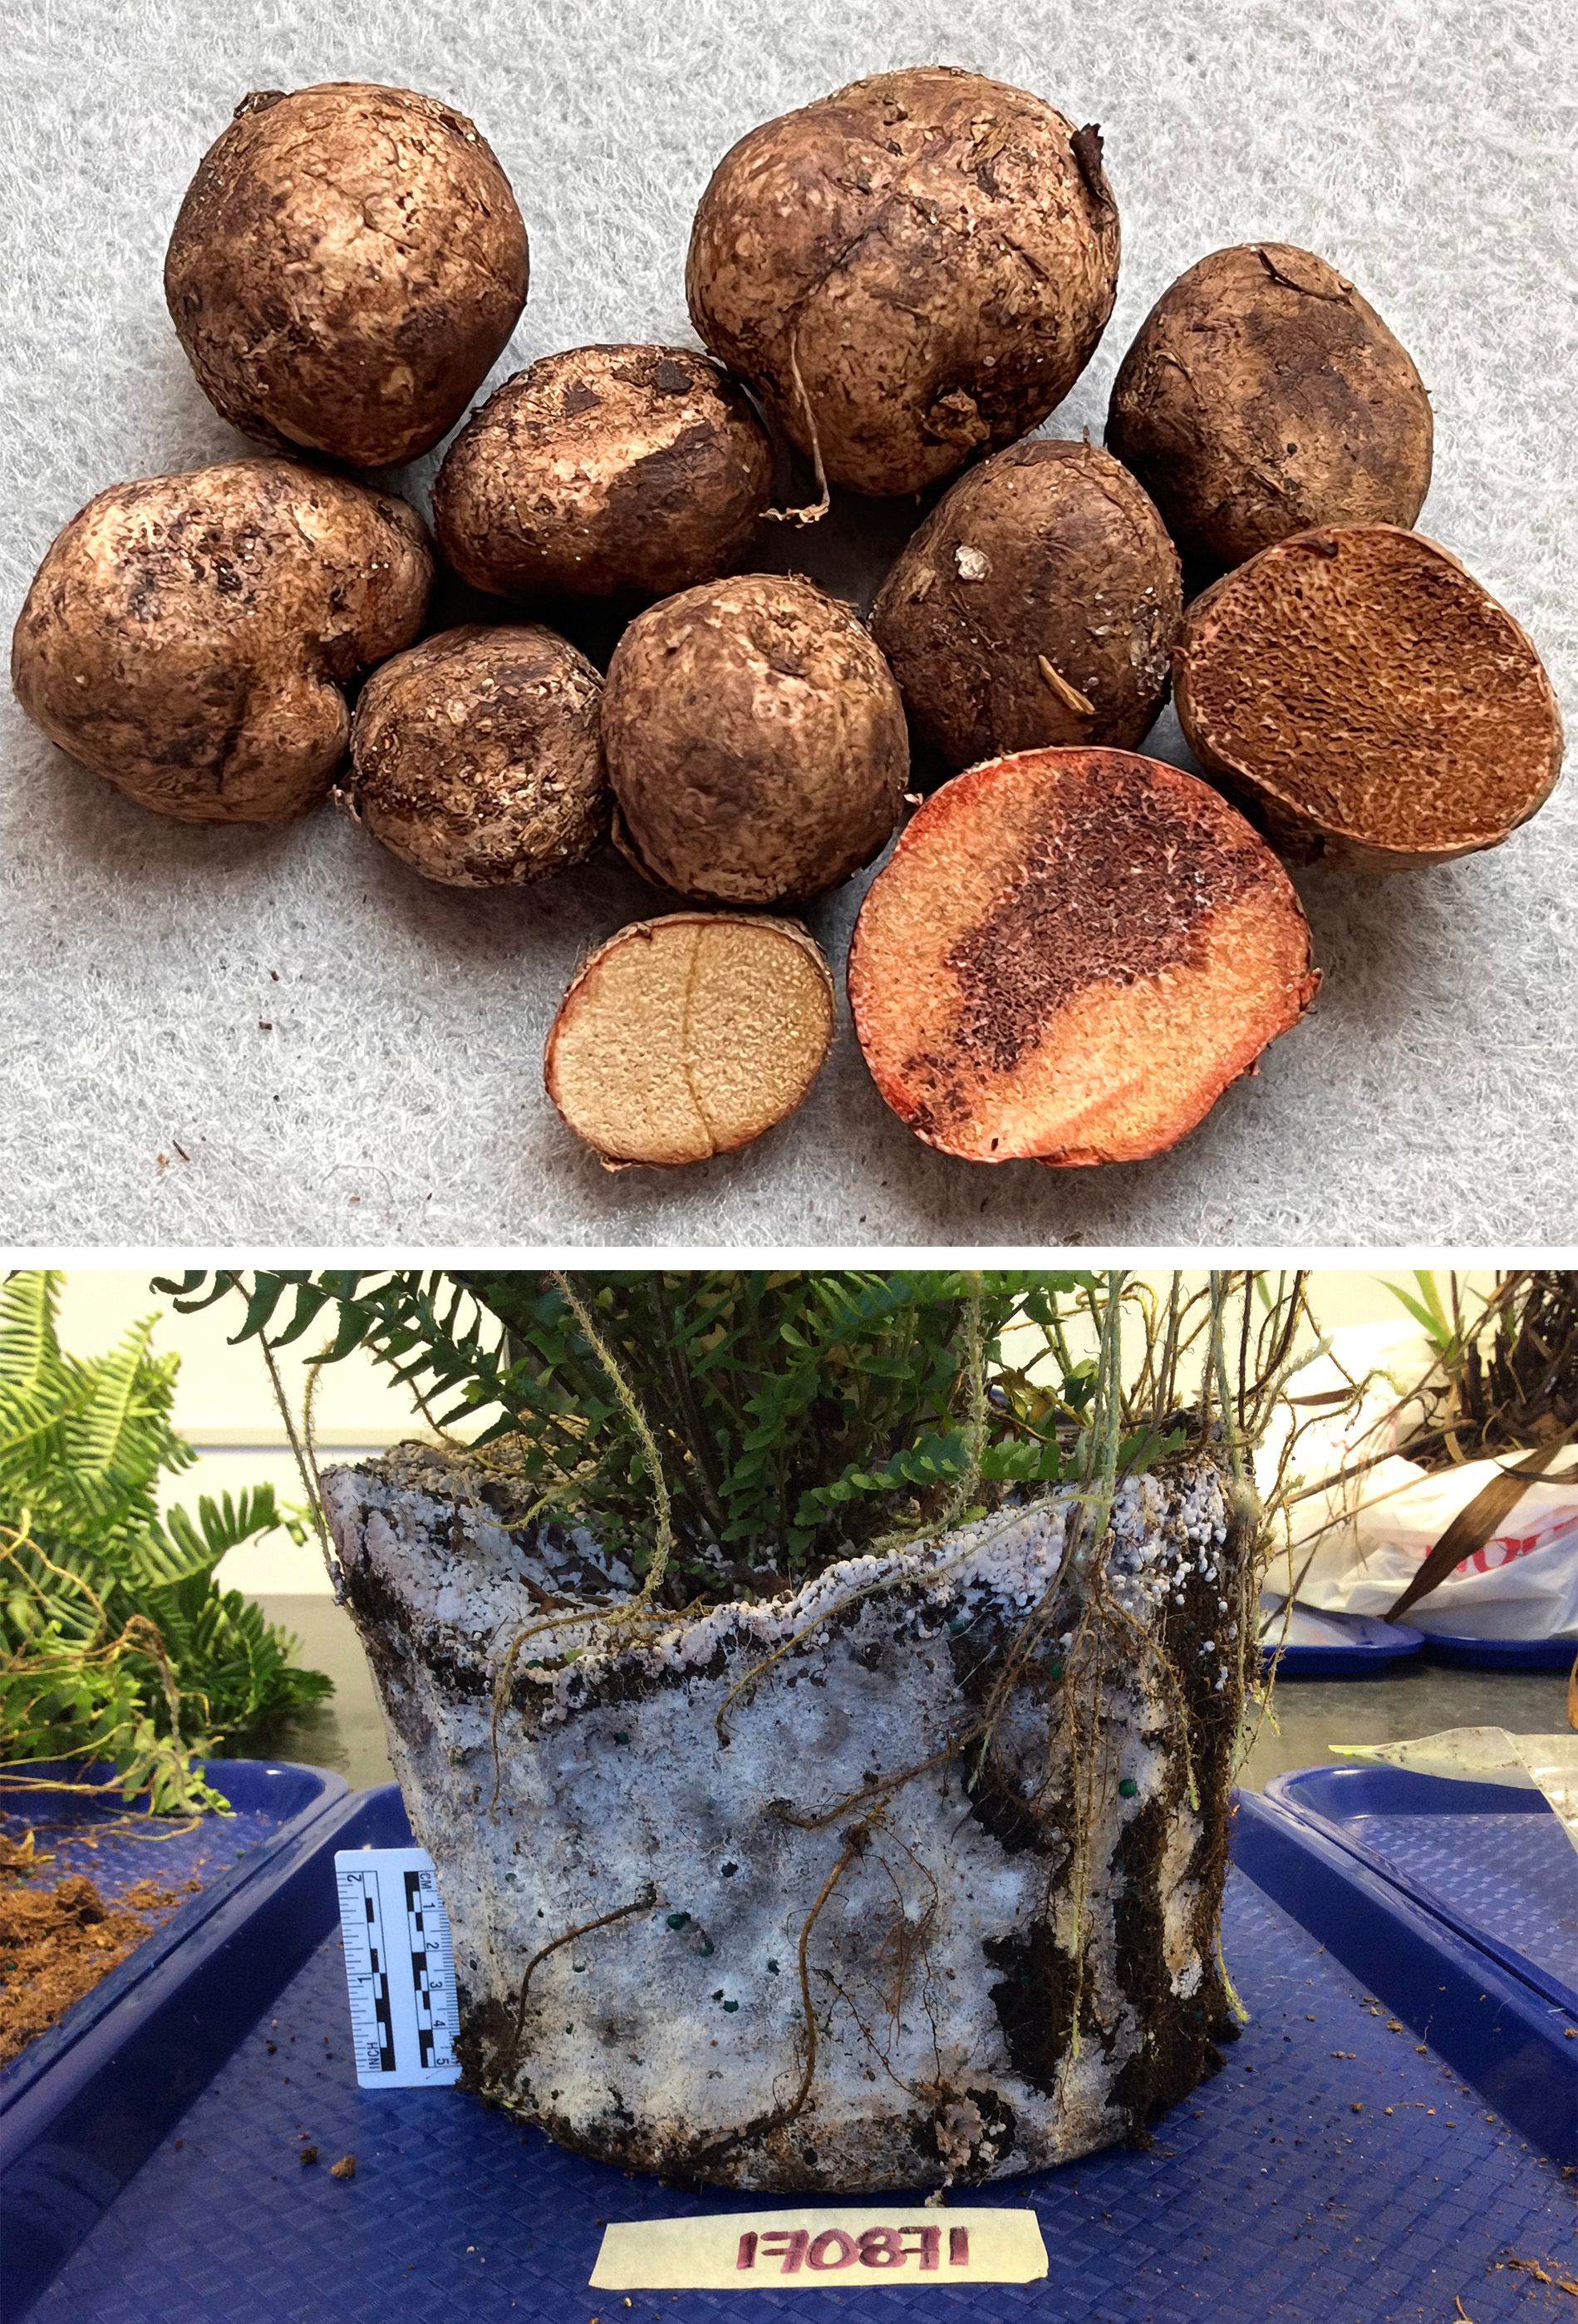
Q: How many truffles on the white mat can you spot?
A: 11